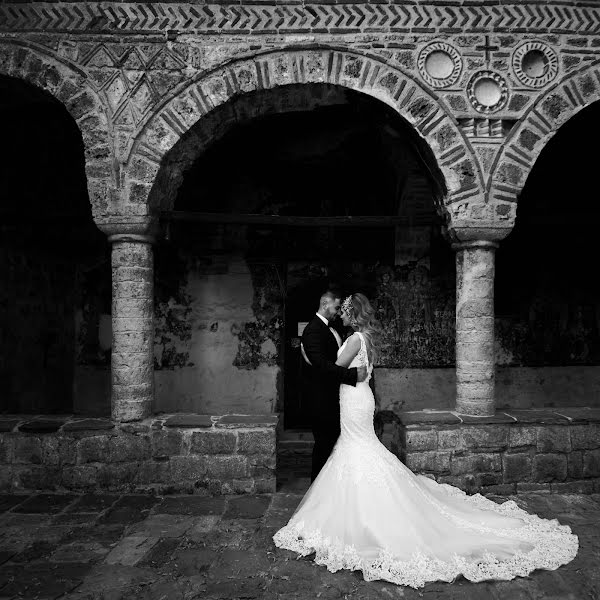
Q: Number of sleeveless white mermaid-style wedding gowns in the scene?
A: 1